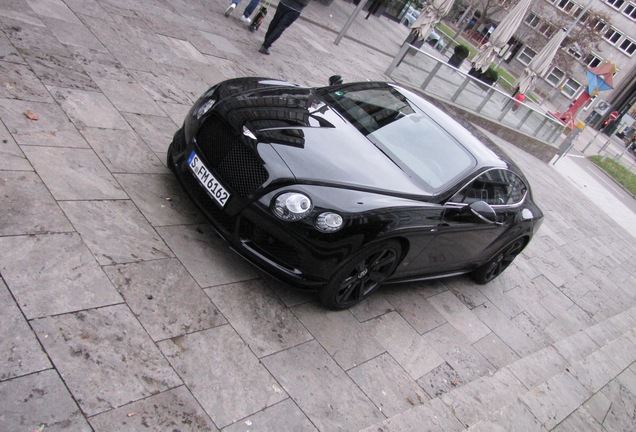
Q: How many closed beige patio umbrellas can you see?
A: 3